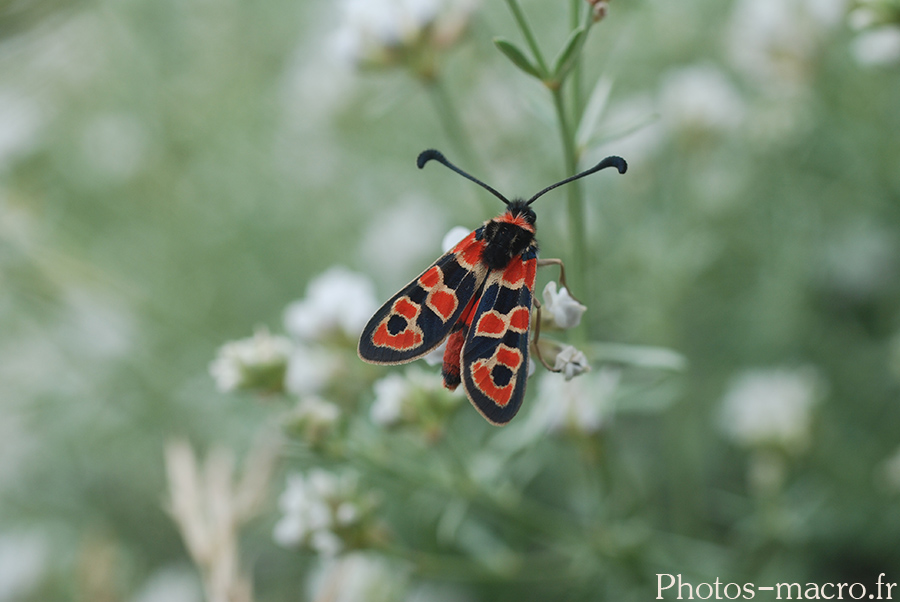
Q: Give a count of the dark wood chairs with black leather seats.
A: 0